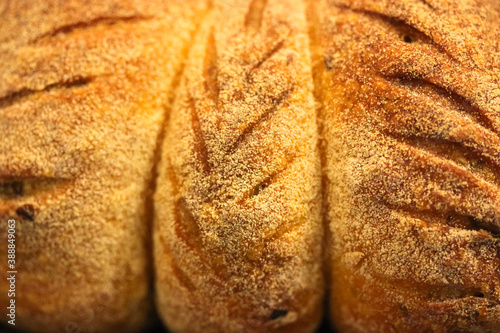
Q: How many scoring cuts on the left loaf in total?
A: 3